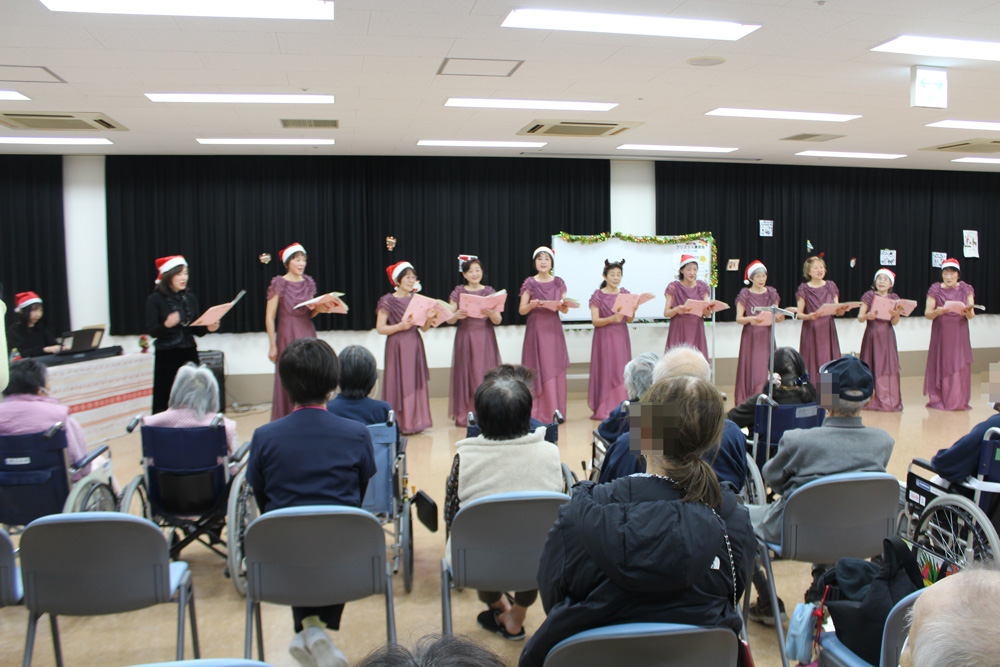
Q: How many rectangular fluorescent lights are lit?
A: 14